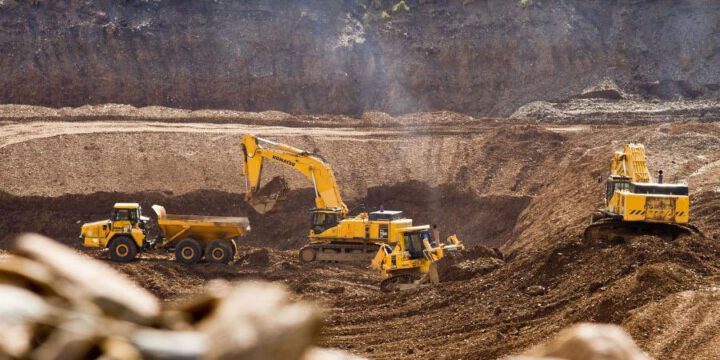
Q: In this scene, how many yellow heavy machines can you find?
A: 4